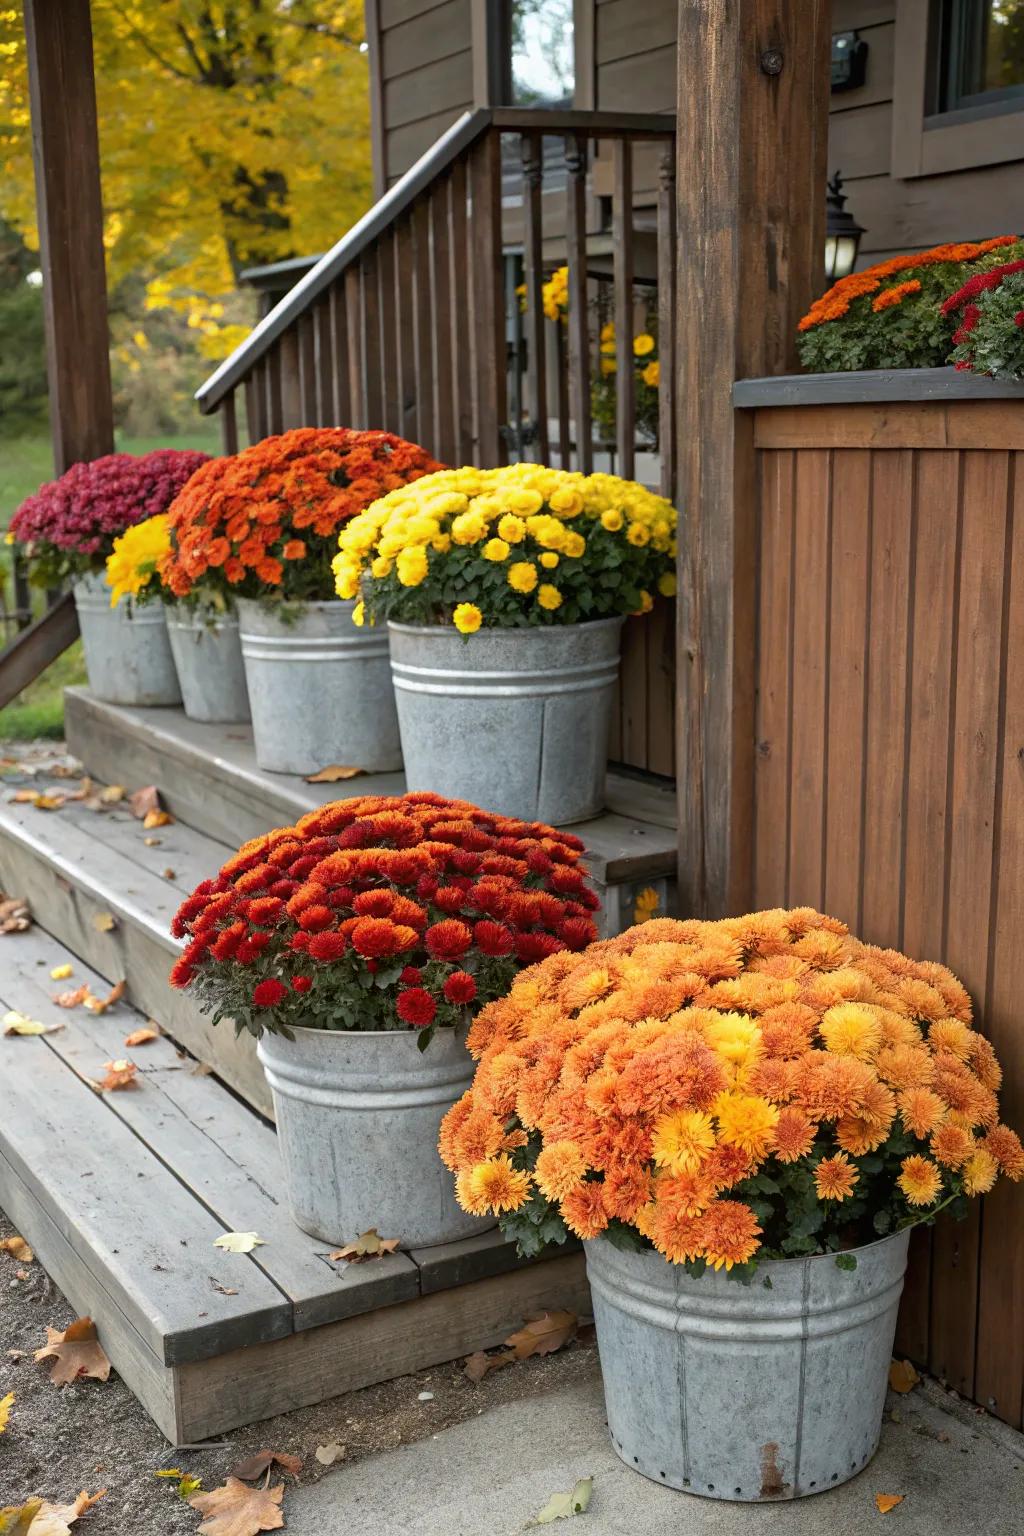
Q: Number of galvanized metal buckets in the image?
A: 6